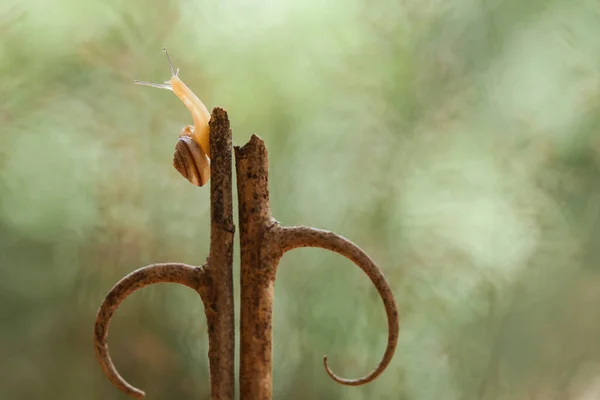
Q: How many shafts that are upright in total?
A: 2